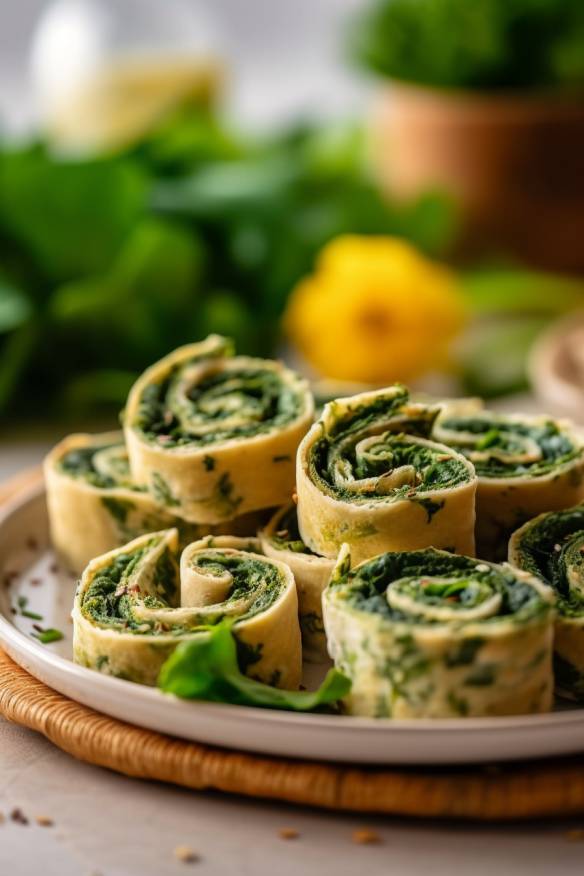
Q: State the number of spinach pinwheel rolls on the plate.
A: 8